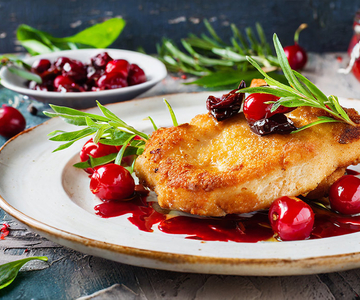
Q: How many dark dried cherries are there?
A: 2